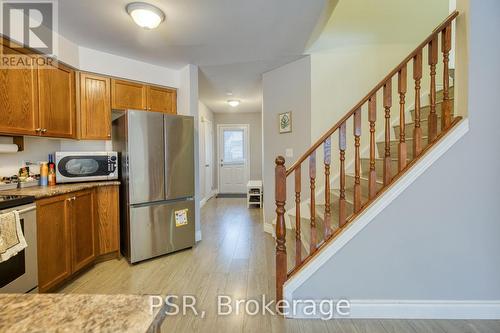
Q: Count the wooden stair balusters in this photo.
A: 11